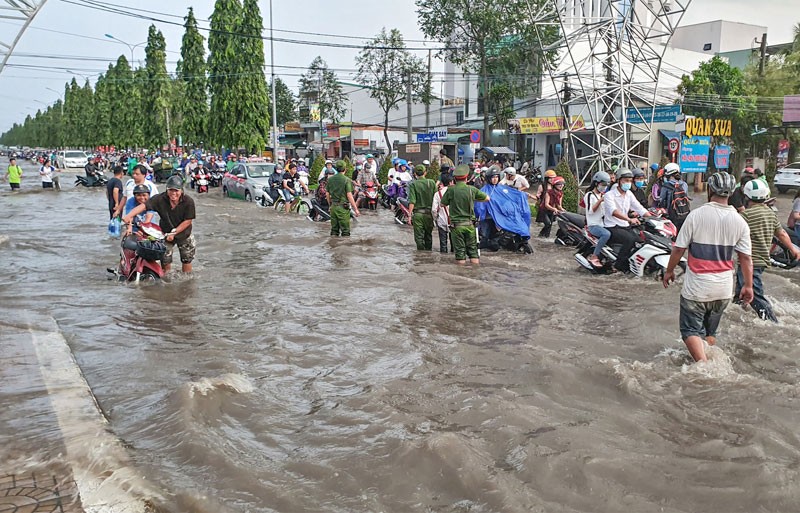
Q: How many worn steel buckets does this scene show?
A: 0